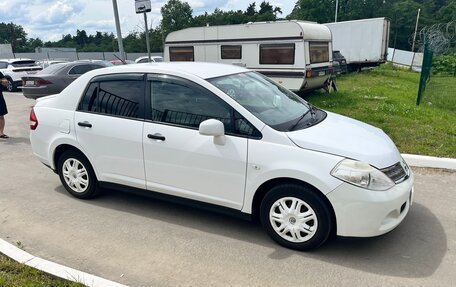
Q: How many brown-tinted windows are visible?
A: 4